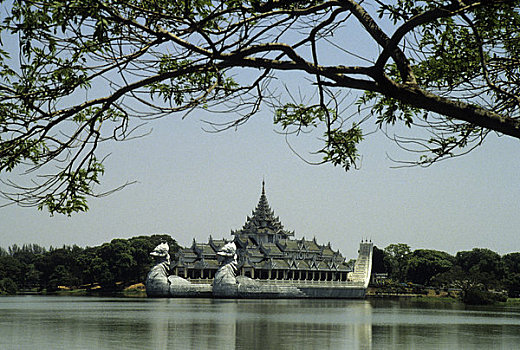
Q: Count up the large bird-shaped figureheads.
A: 2